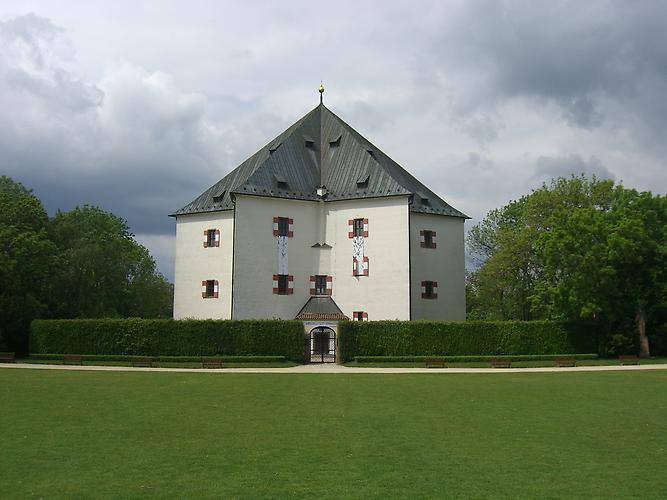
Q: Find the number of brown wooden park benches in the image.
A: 8